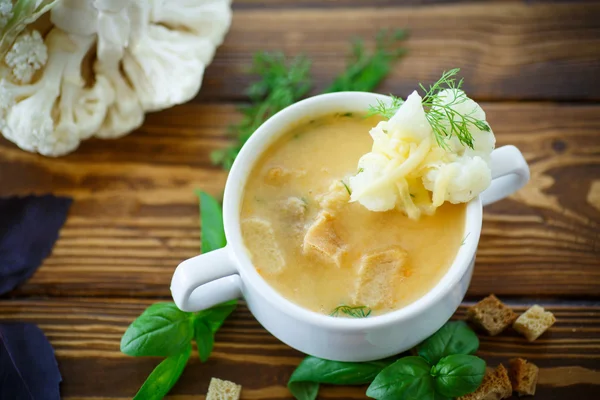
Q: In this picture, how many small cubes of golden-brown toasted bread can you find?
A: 5